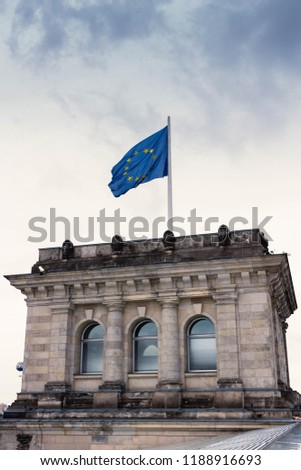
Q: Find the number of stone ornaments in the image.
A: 4